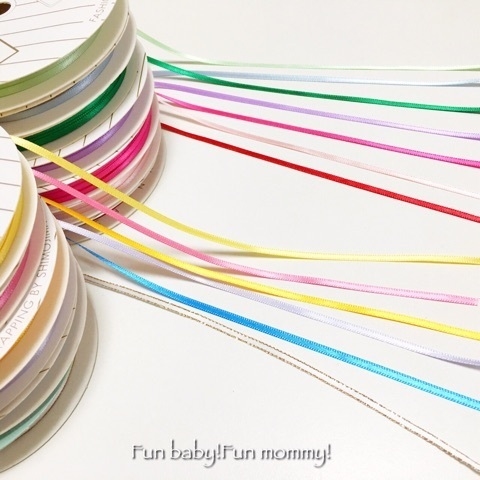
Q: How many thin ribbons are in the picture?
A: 13